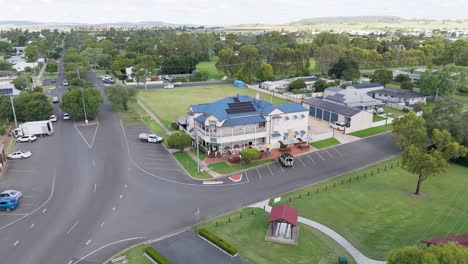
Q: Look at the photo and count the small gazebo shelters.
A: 1